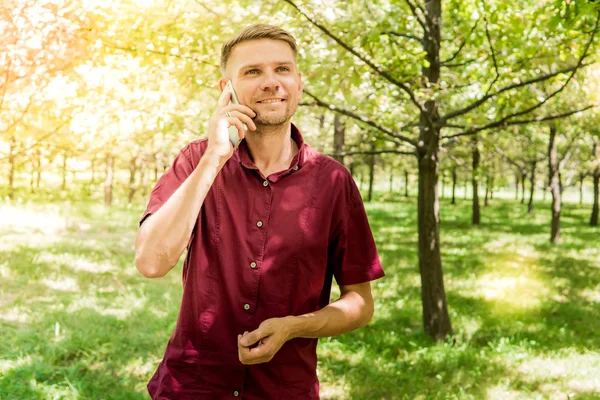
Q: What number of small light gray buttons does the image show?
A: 6